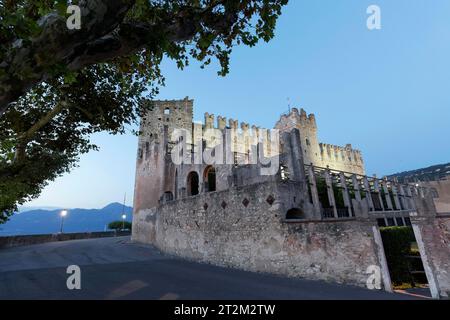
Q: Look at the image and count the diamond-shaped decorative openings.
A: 4